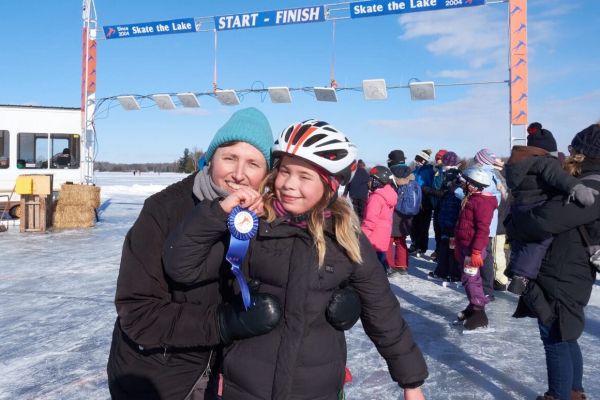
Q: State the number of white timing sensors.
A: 8